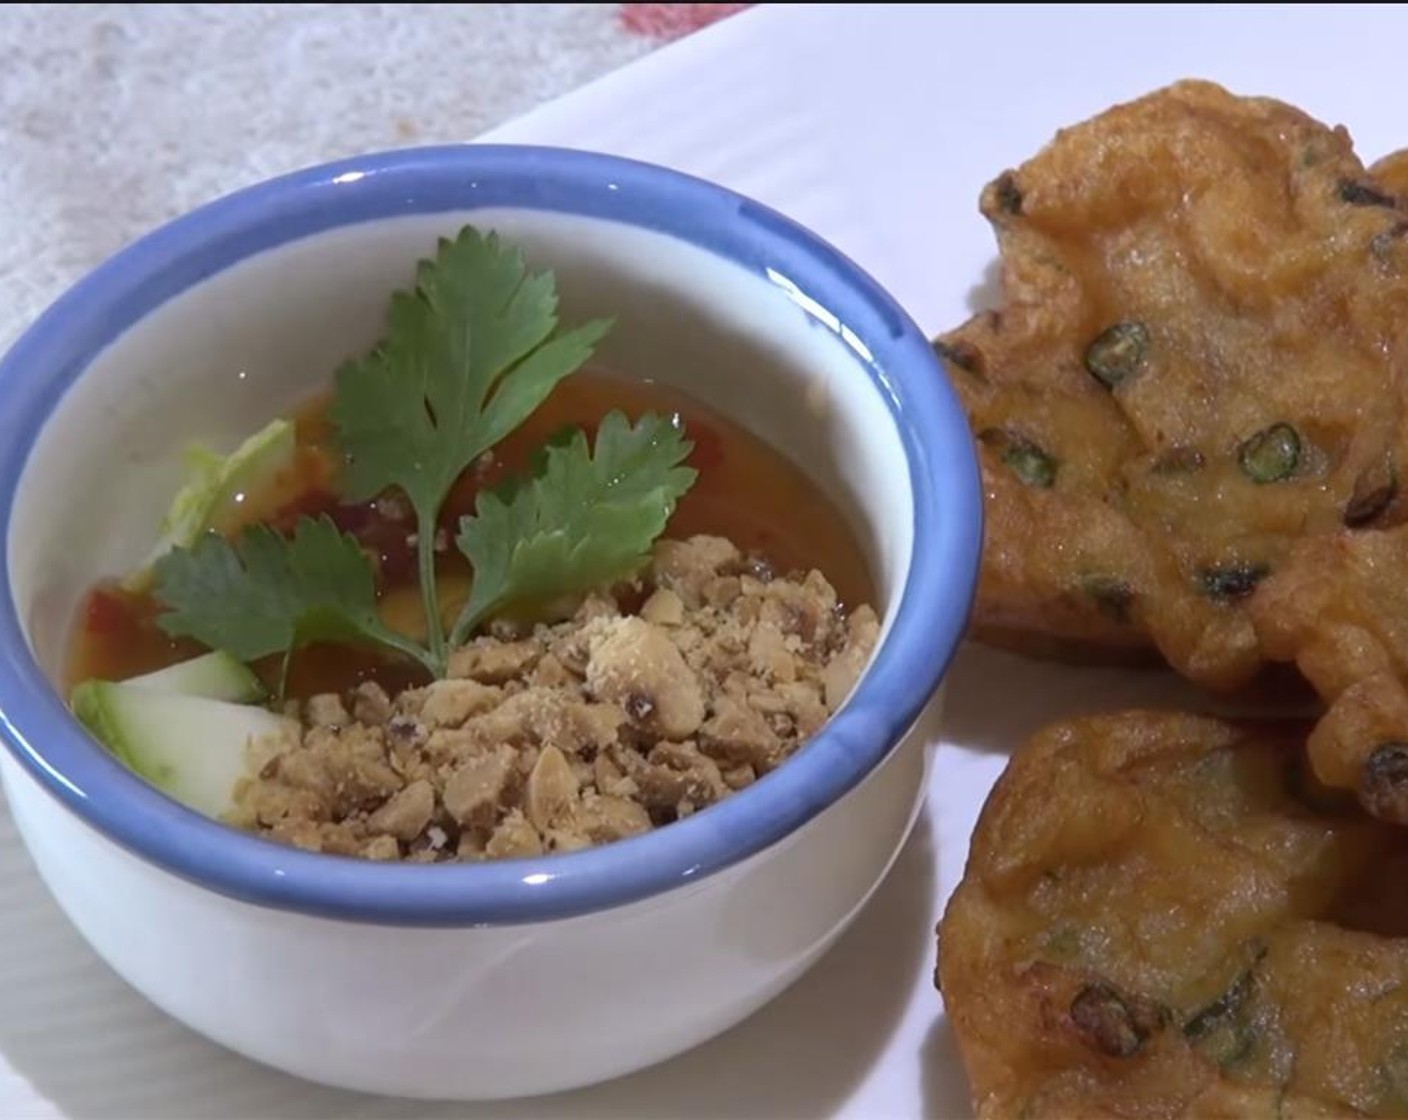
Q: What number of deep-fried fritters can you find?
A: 2